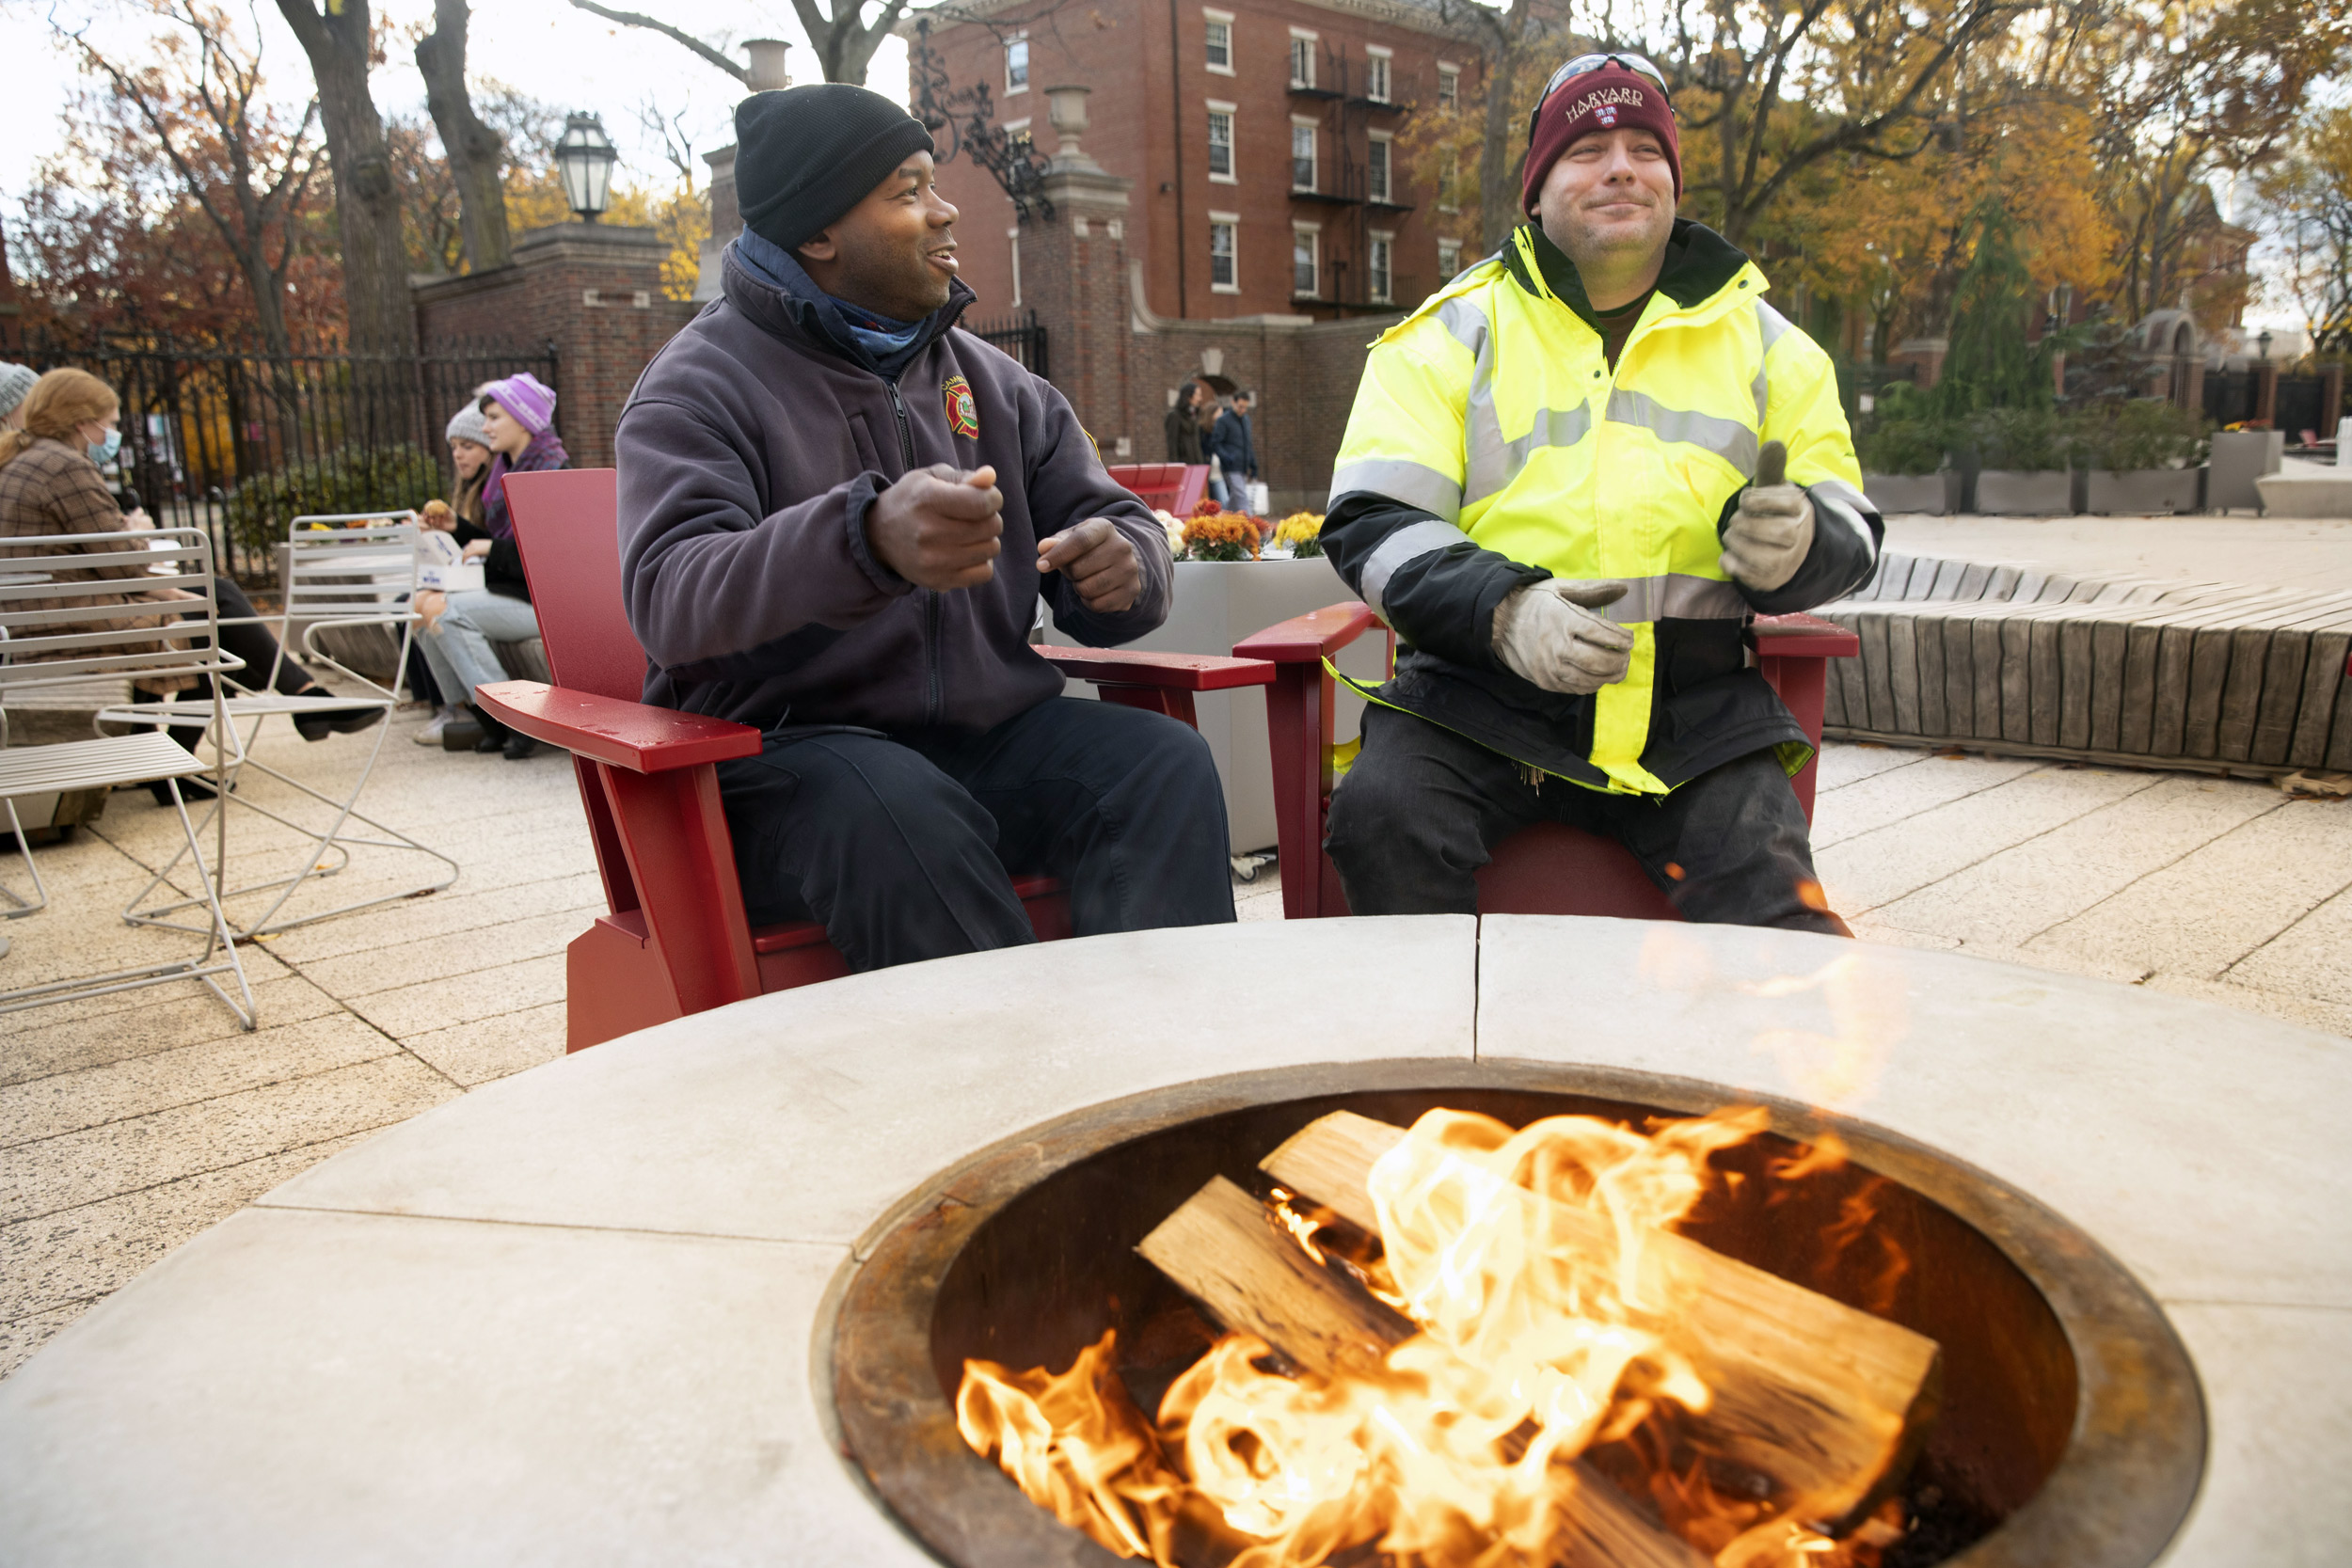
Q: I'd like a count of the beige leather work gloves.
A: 2